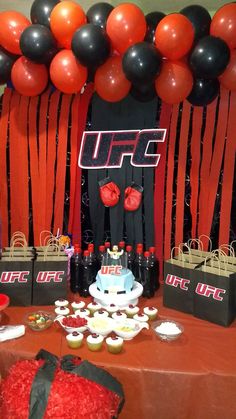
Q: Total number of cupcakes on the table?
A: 14